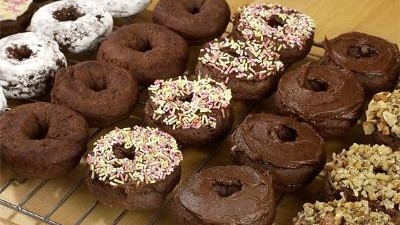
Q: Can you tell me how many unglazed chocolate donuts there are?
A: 4